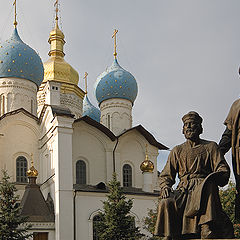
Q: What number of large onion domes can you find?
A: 4